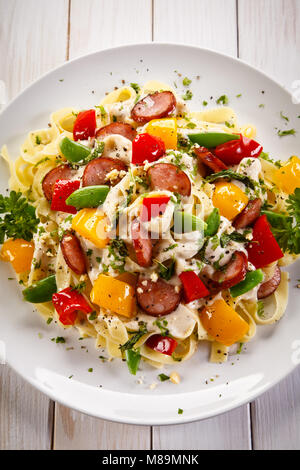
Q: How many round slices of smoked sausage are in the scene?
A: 12